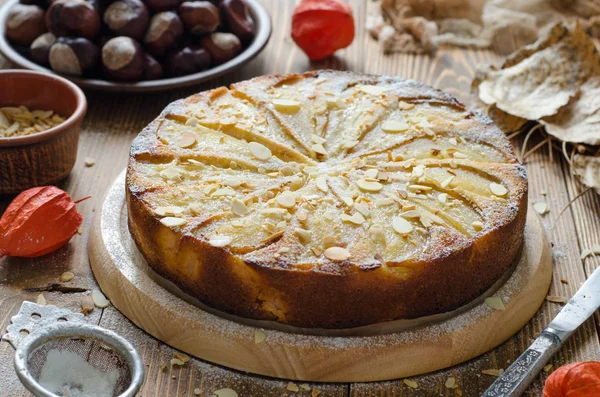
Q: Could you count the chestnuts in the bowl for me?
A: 13